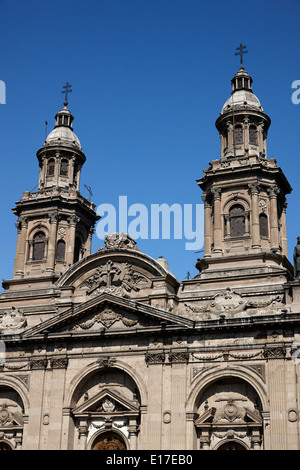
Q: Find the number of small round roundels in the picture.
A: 3